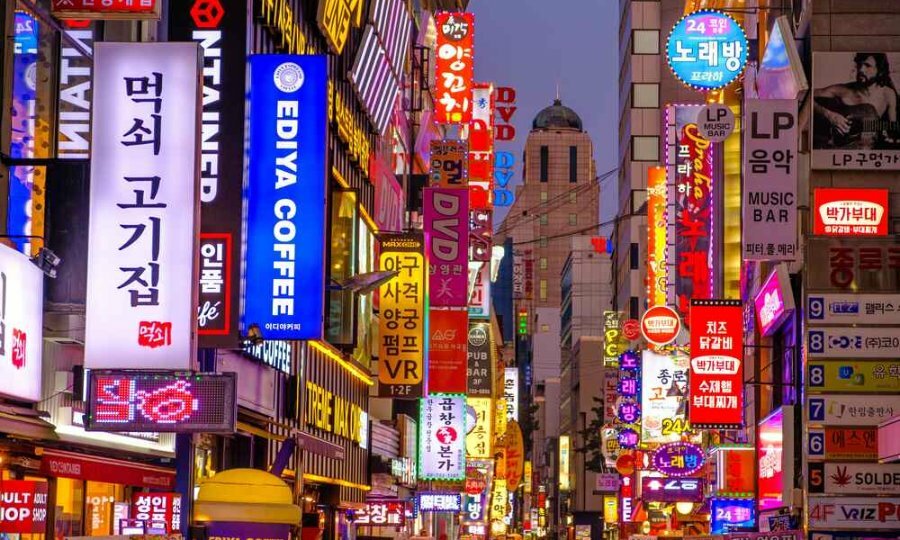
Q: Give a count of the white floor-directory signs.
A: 5